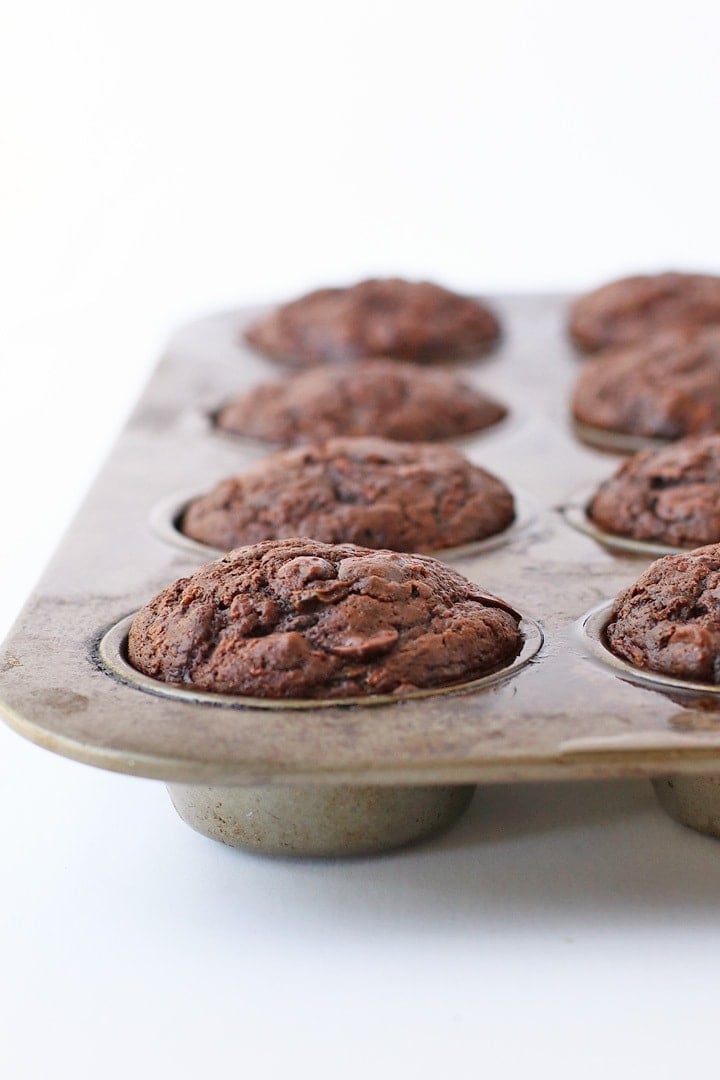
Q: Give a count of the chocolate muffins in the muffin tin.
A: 8